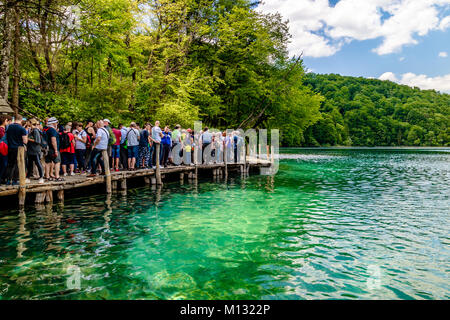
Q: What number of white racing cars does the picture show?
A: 0